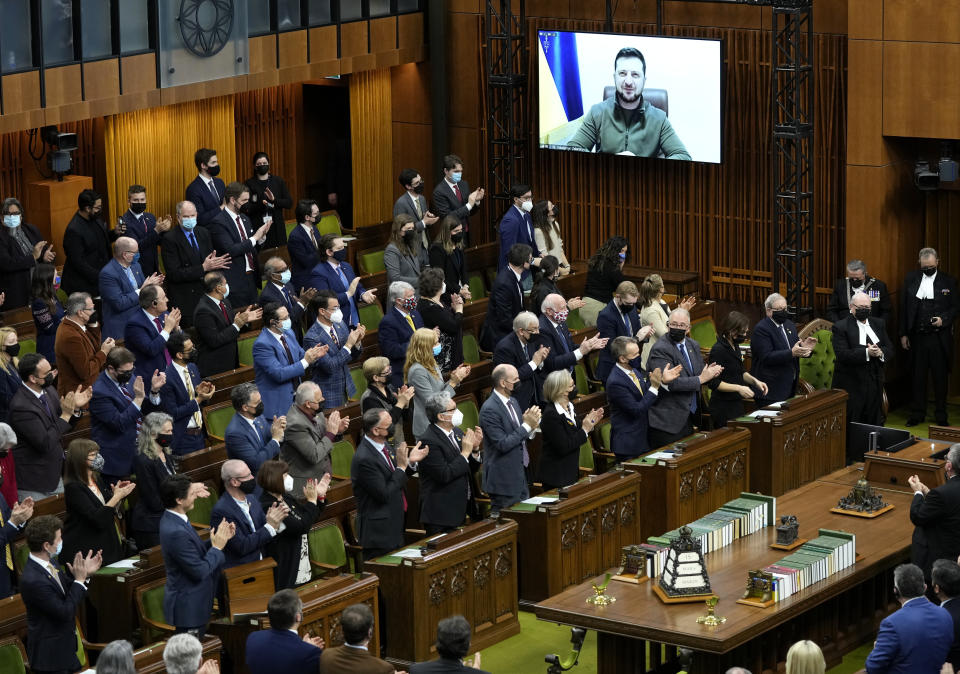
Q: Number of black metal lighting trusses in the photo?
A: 2